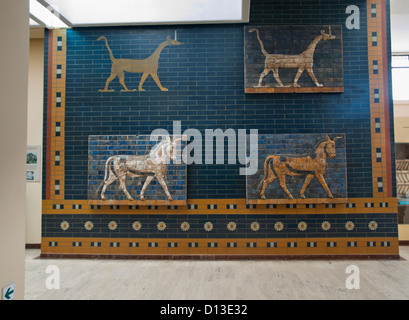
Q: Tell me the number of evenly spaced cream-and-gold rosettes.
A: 14